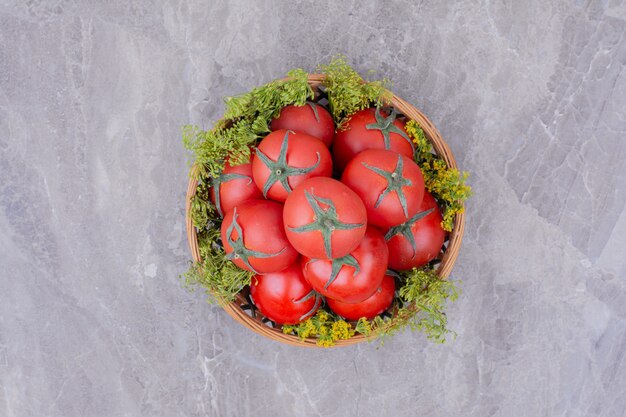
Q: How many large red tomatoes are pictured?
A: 11